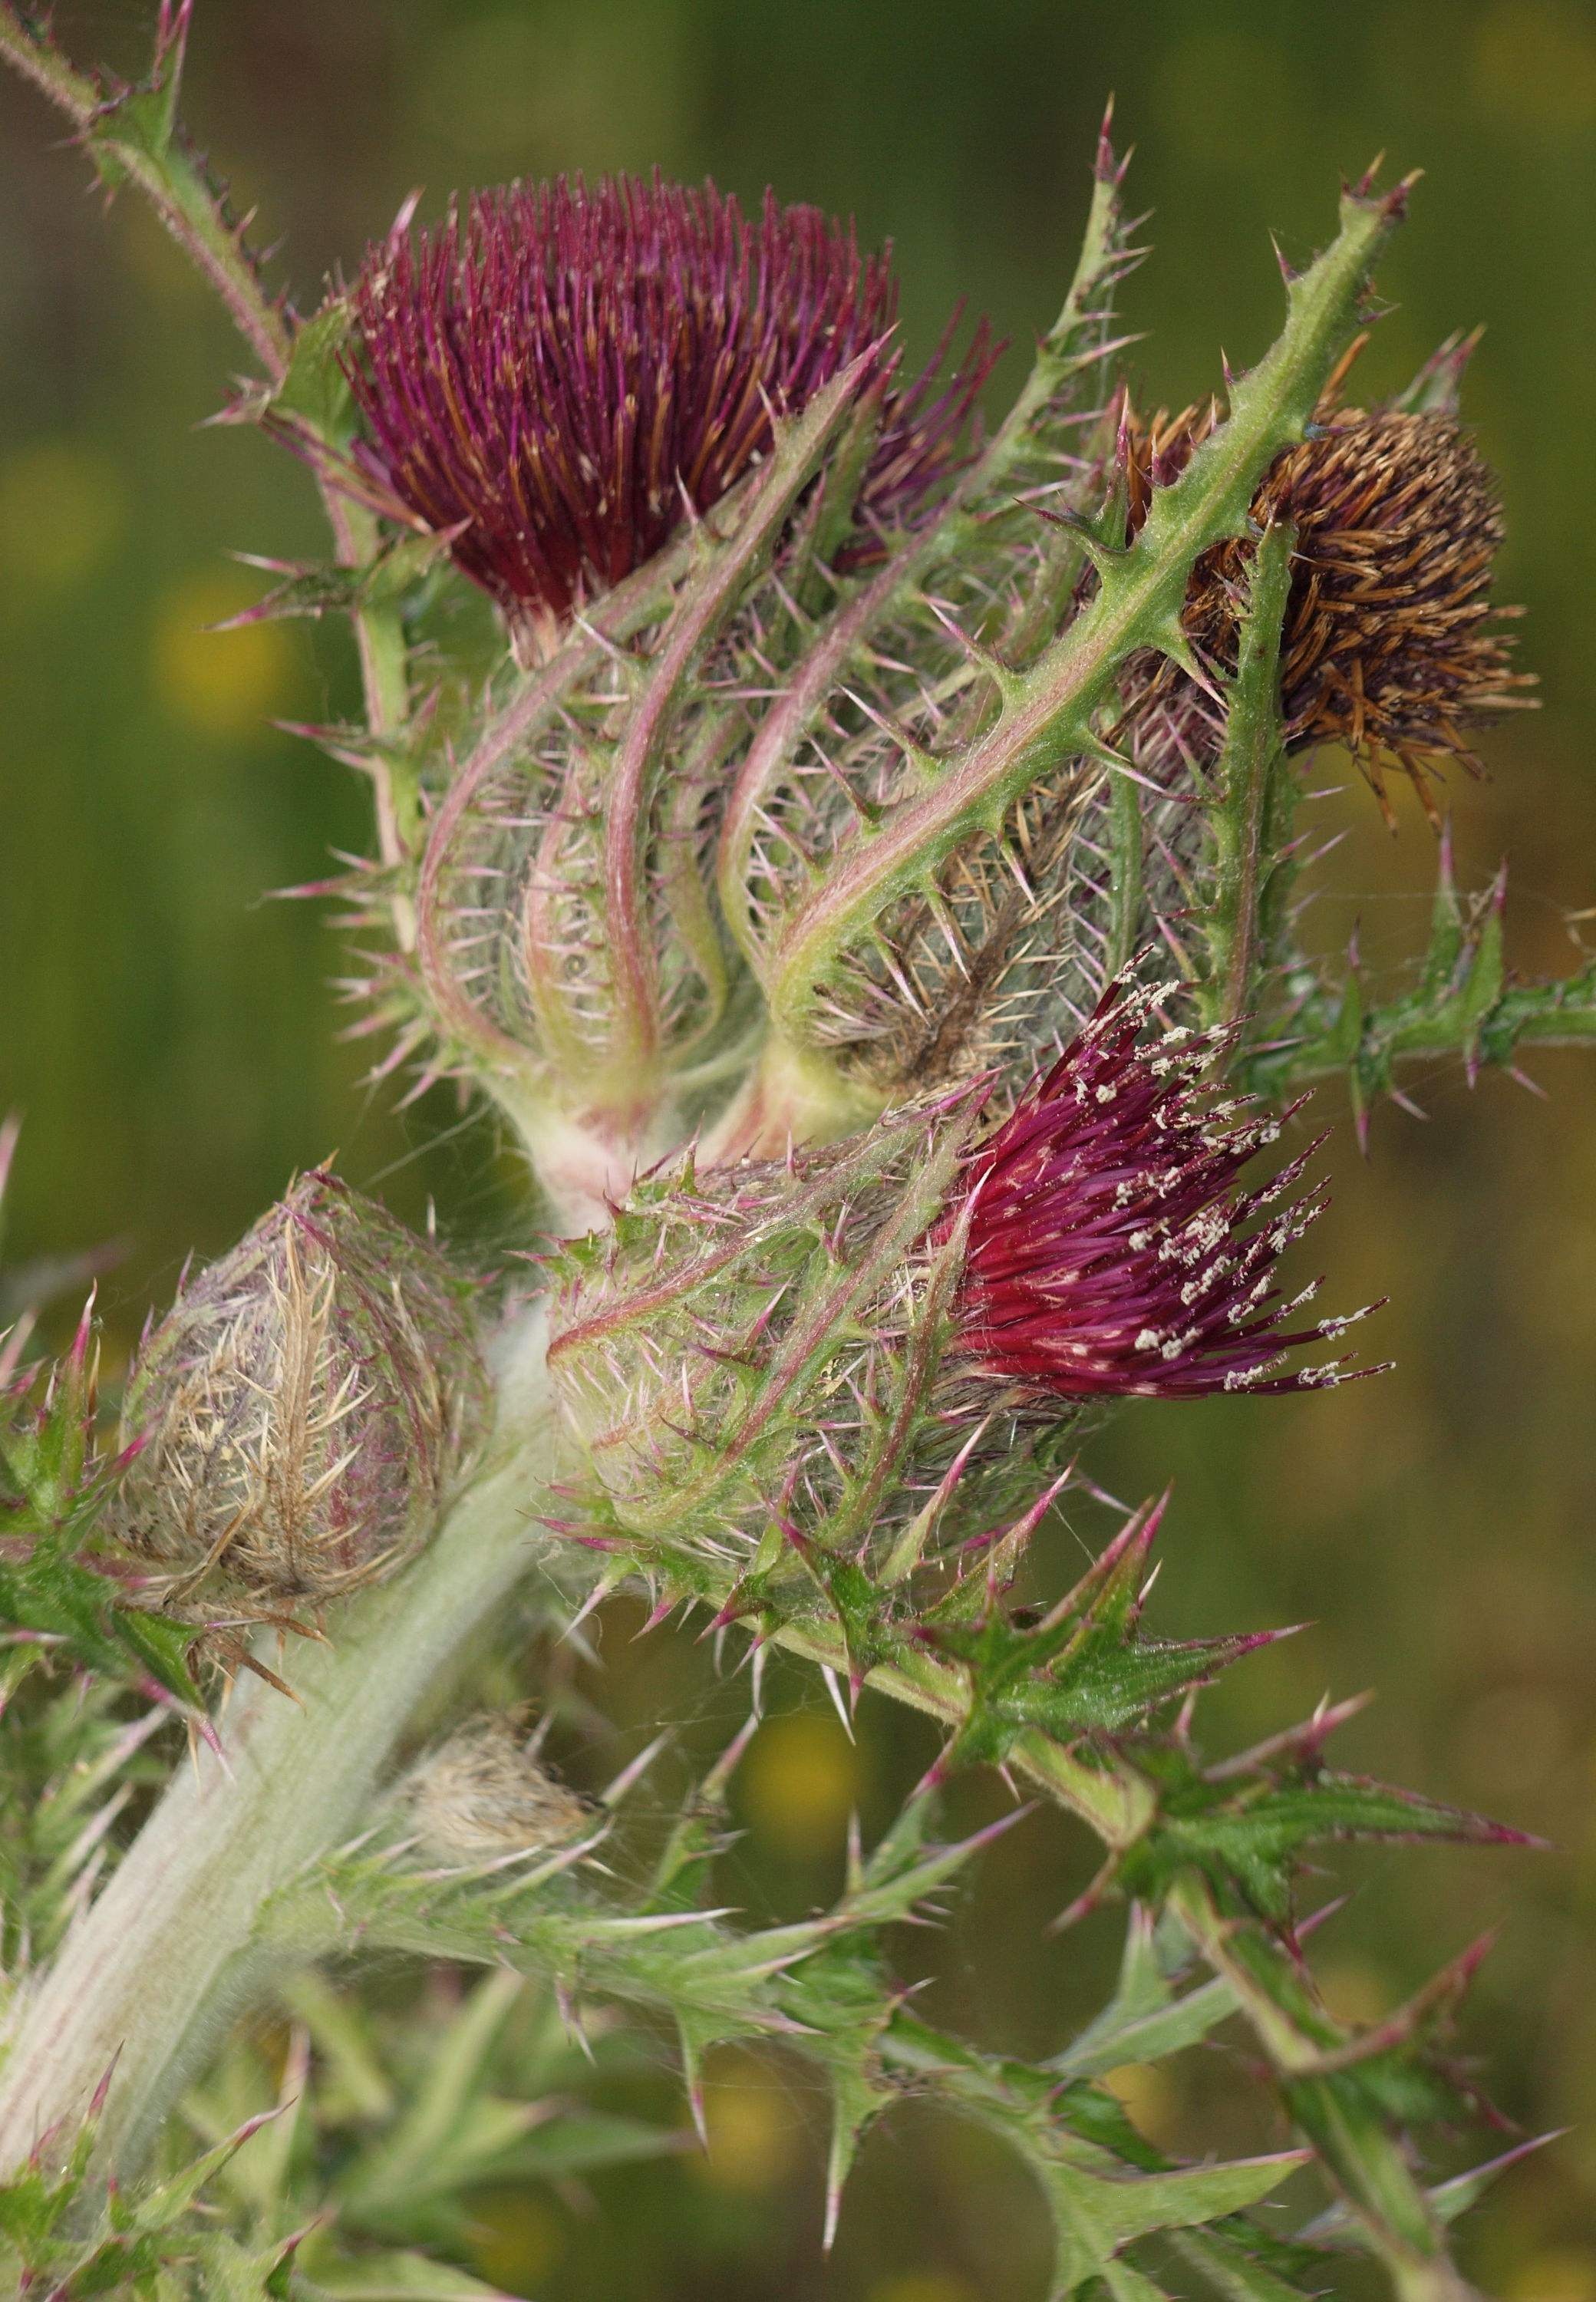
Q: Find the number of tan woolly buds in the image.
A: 2